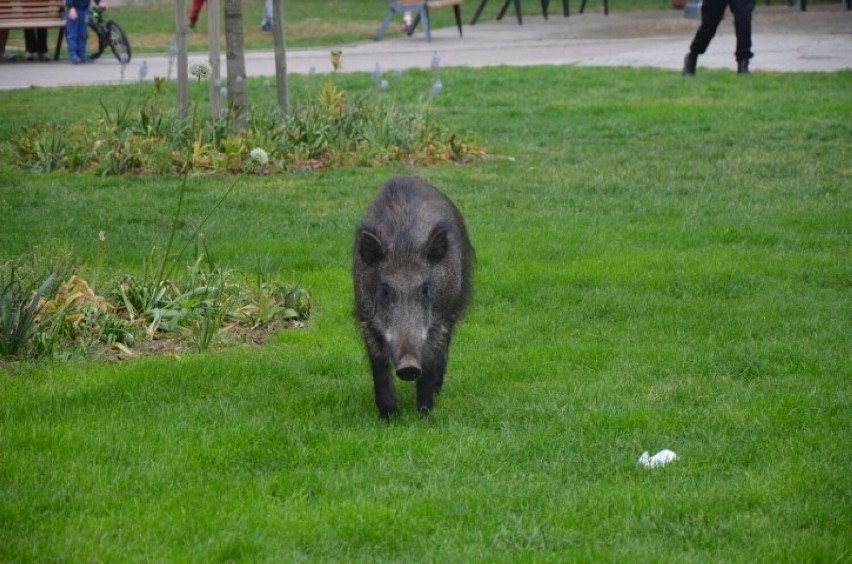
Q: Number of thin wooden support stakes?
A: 3